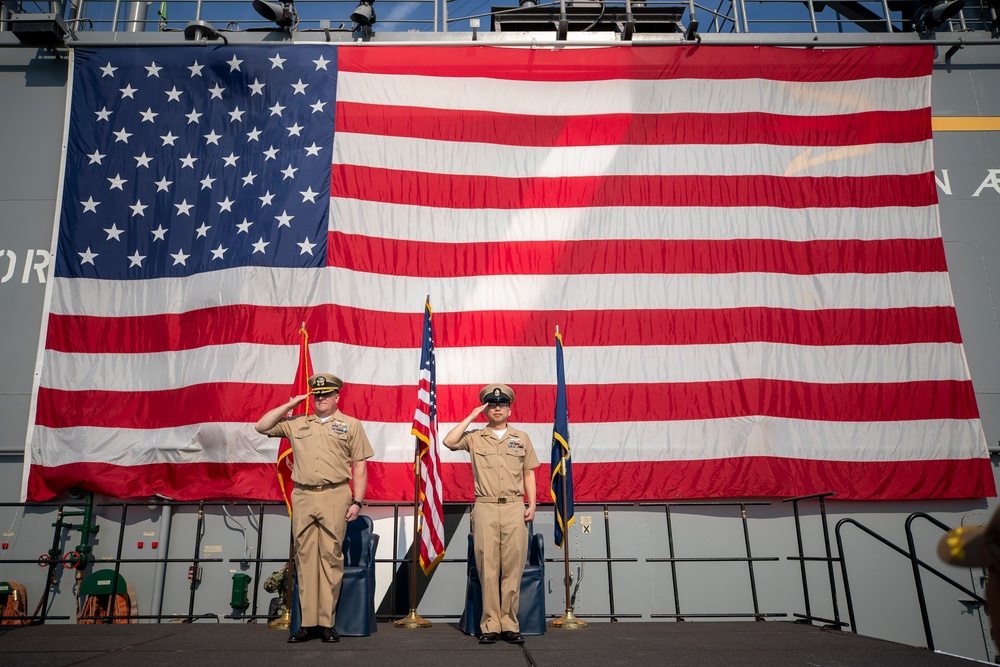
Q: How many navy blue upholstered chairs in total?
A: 2